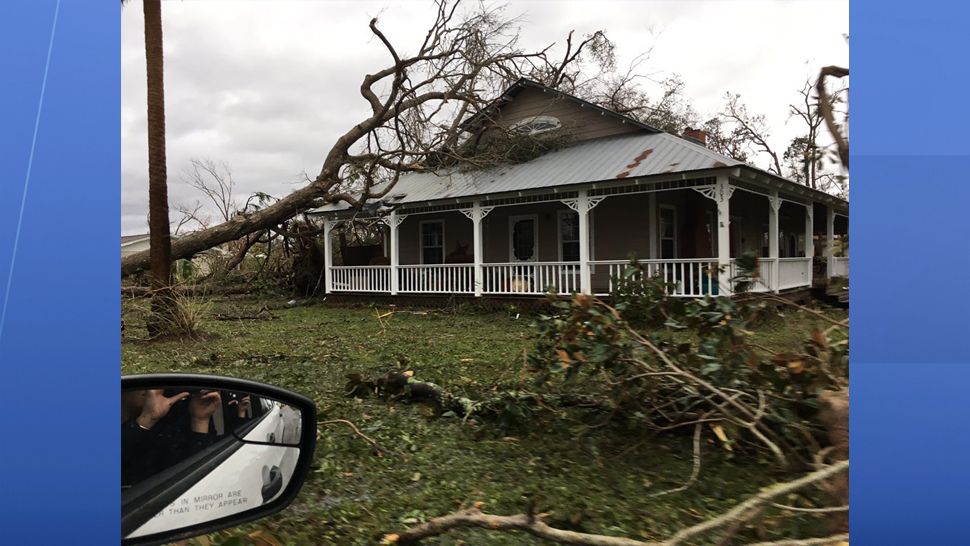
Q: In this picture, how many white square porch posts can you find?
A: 8